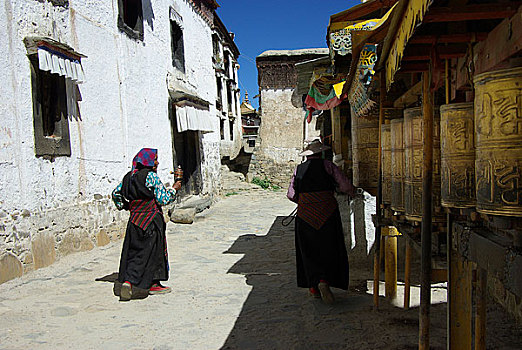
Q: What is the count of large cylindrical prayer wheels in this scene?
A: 6